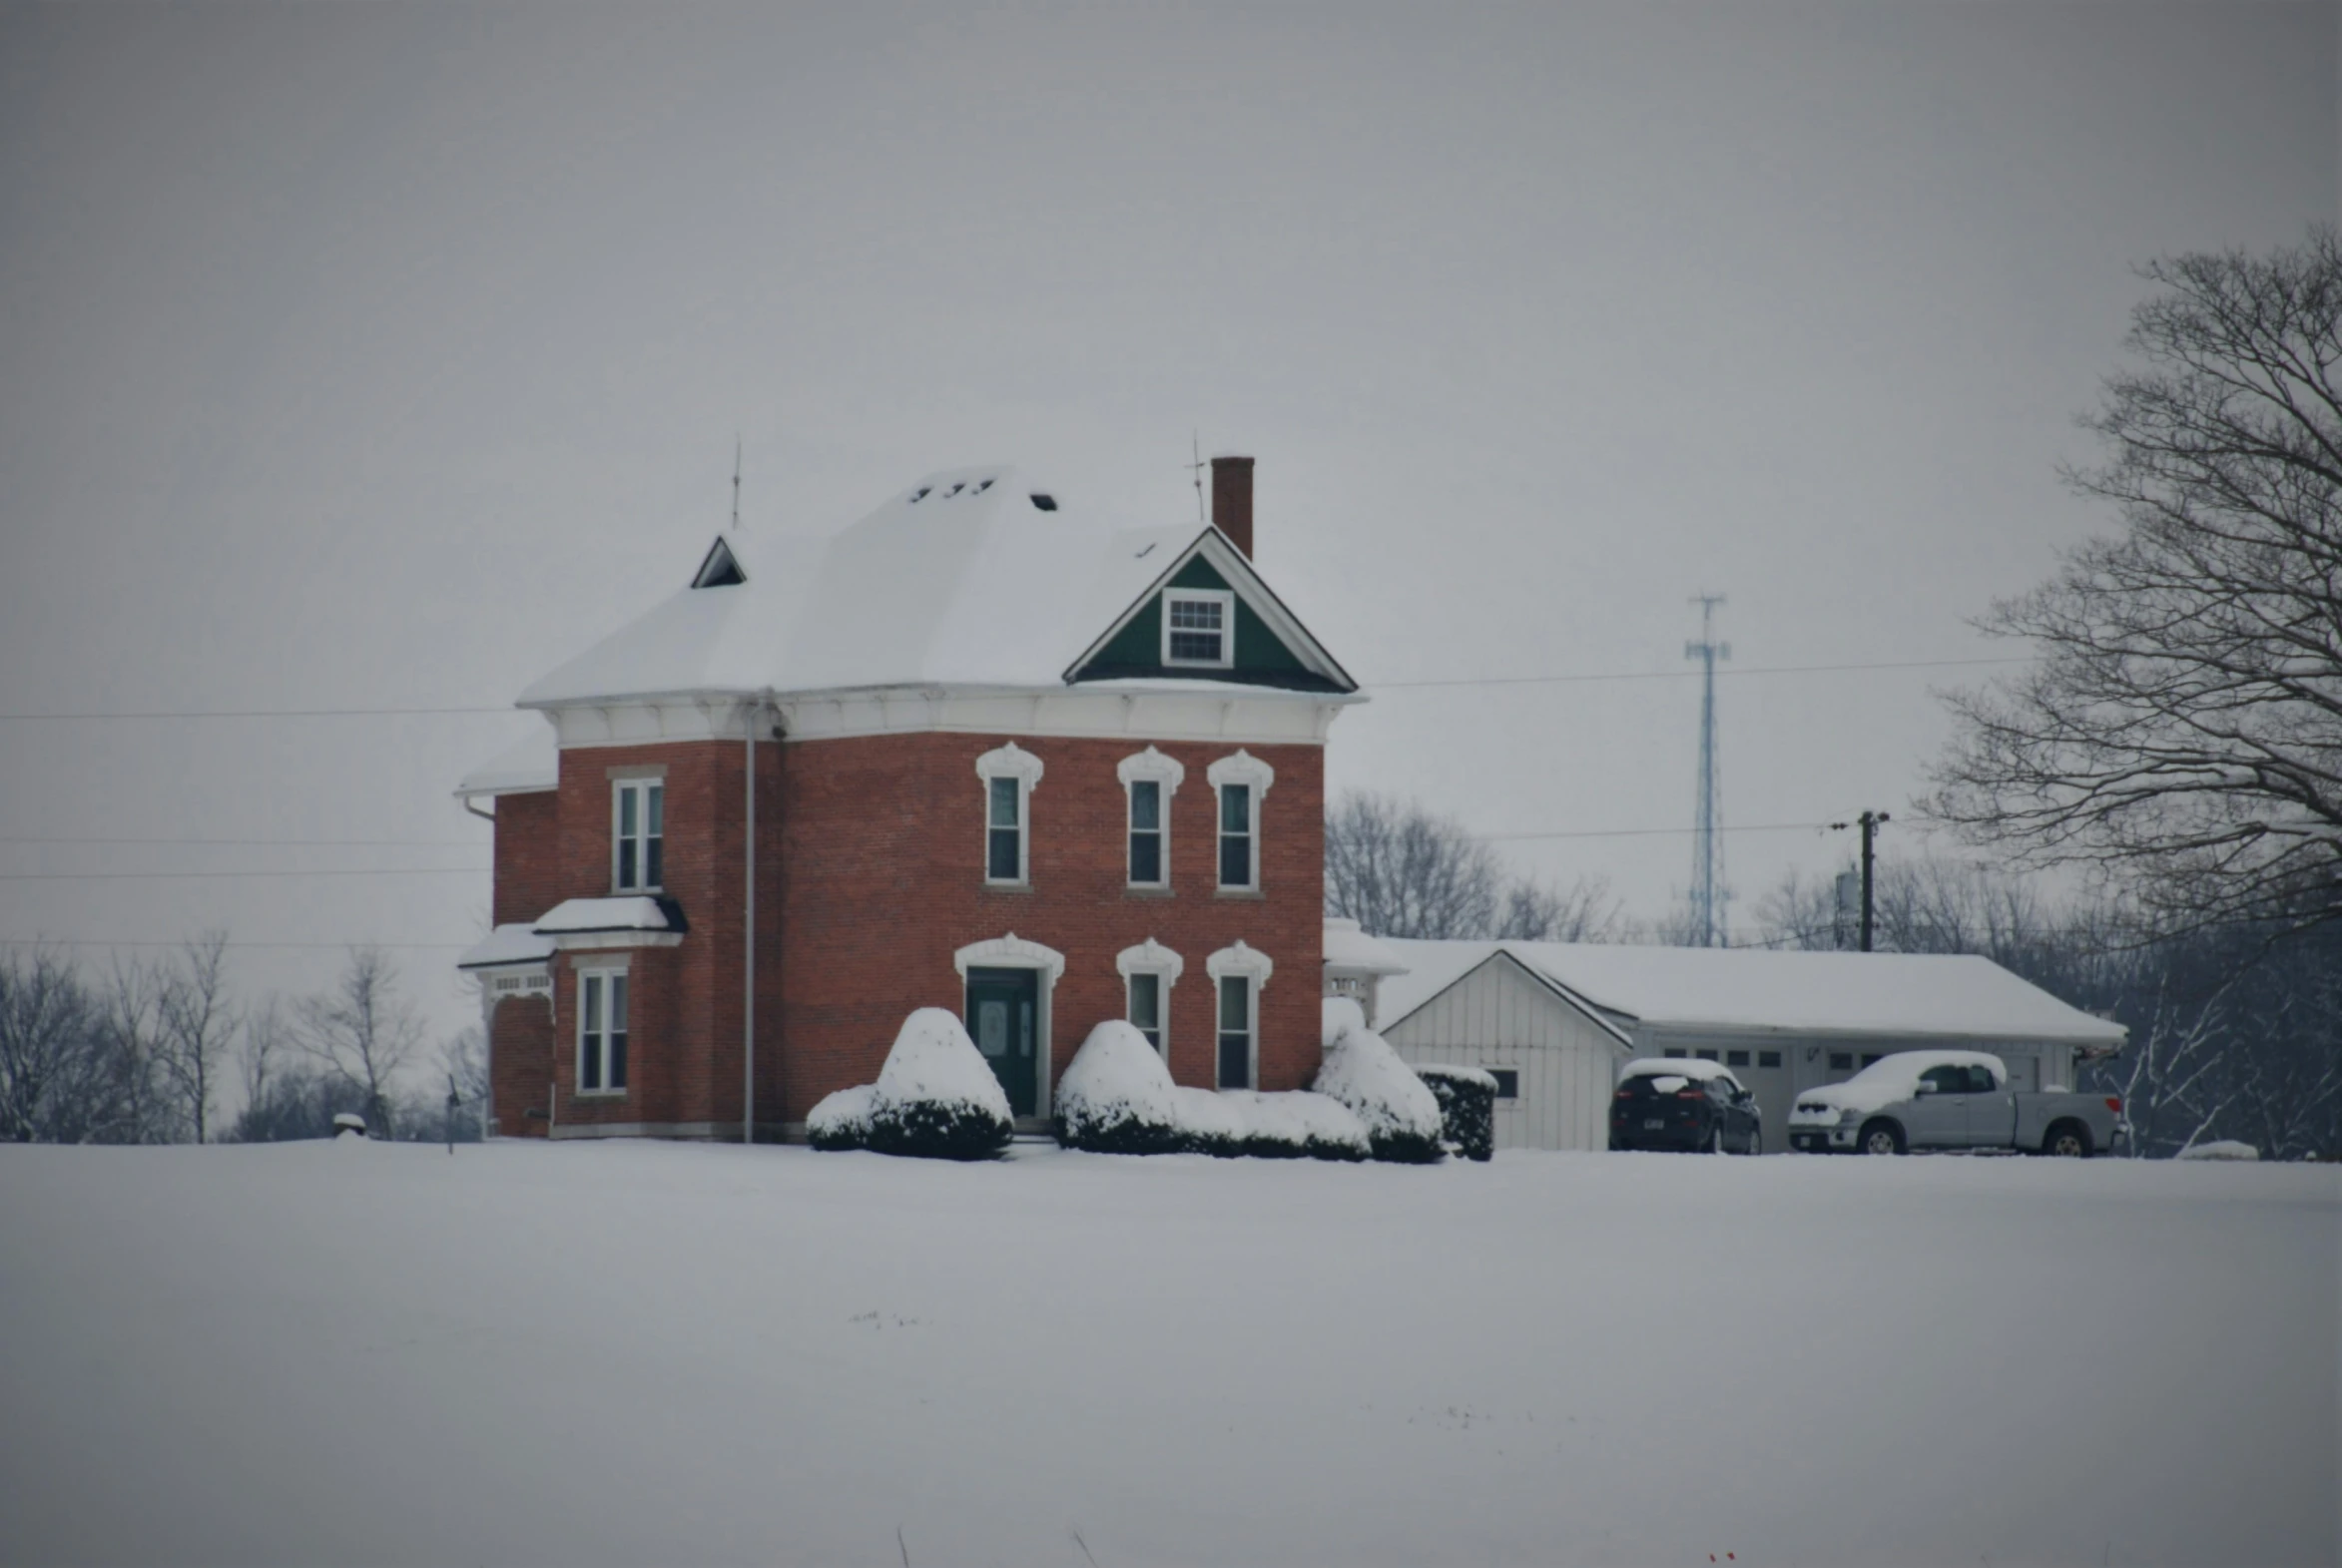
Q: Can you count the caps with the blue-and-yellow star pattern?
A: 0